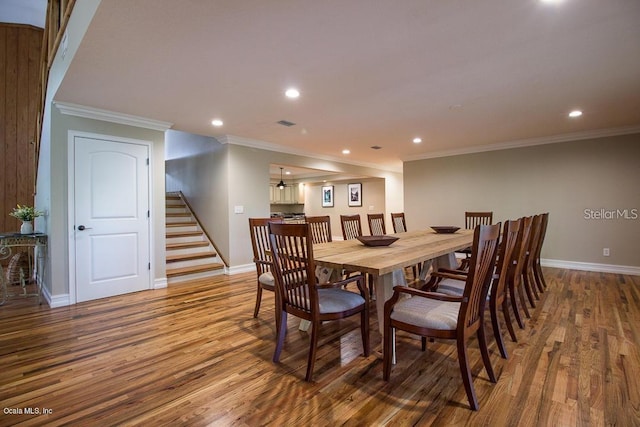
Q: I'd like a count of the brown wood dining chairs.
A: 12